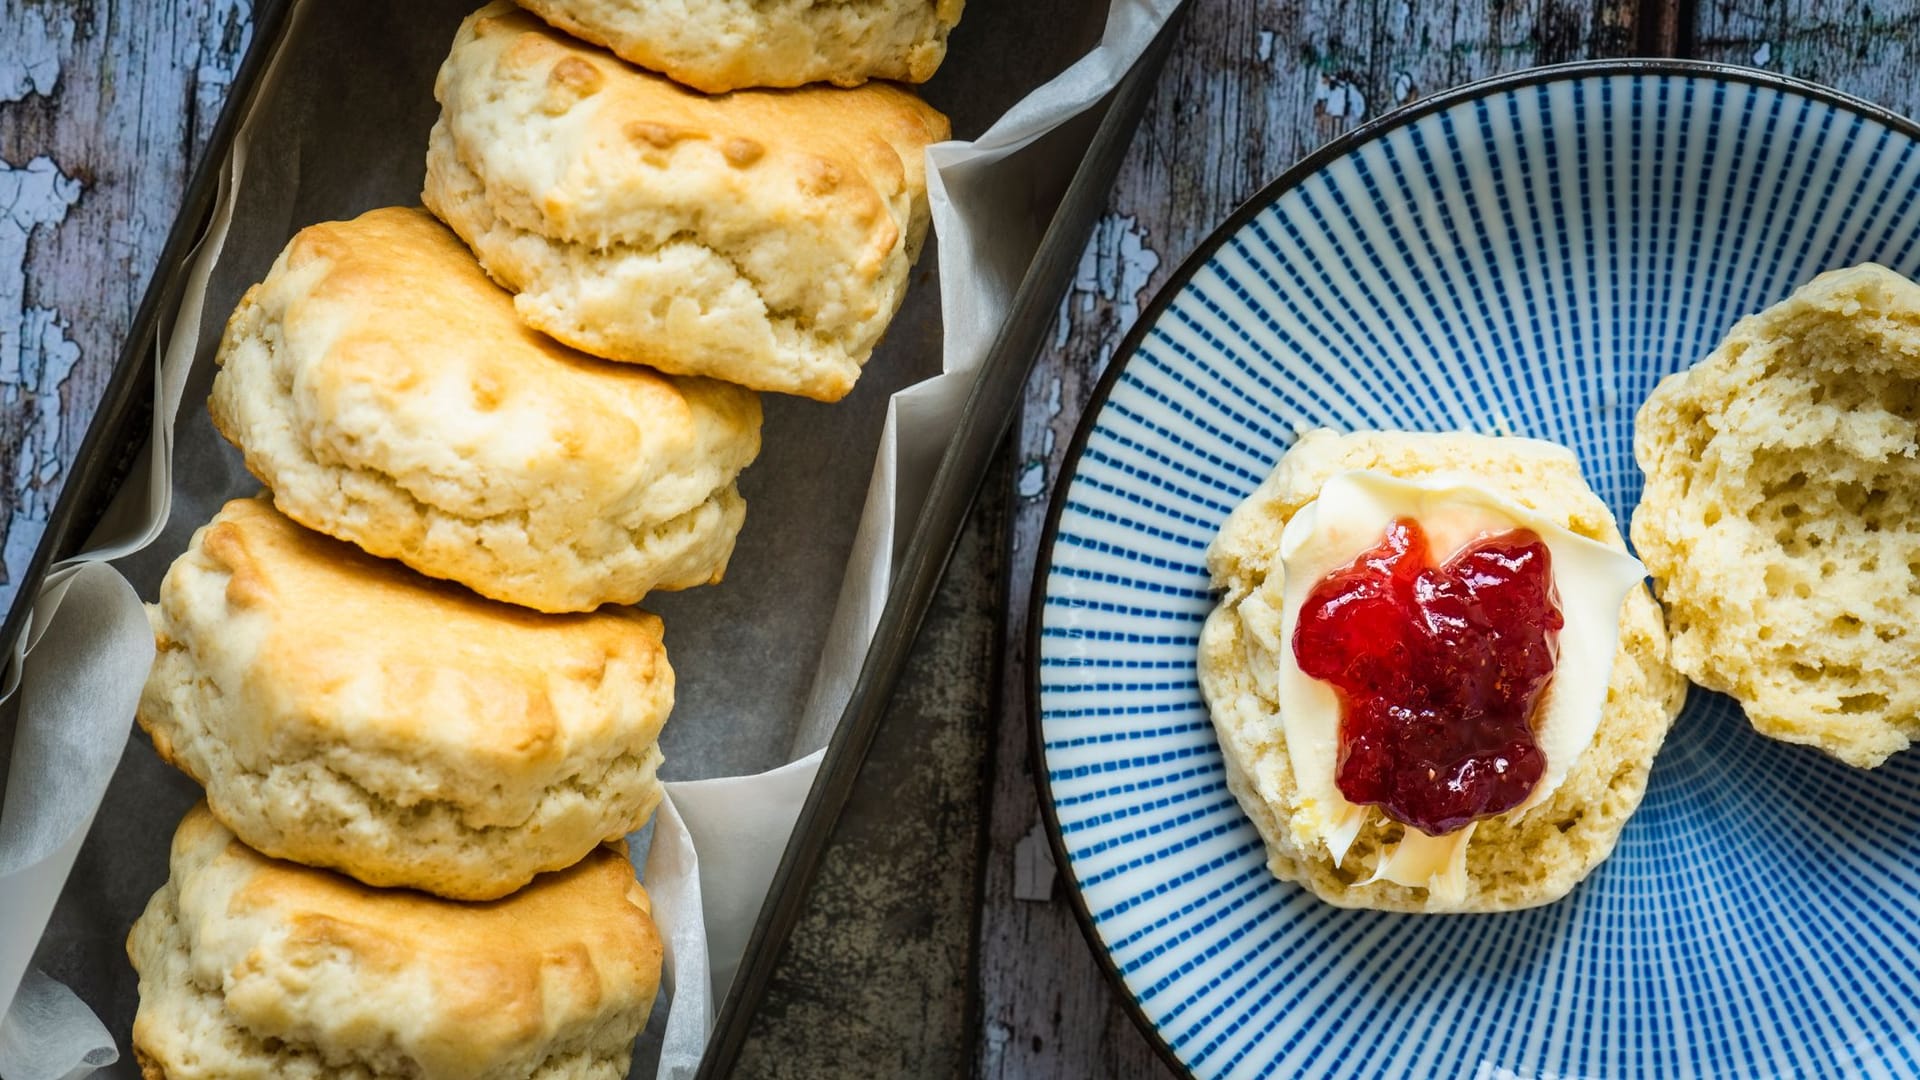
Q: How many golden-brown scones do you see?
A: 5